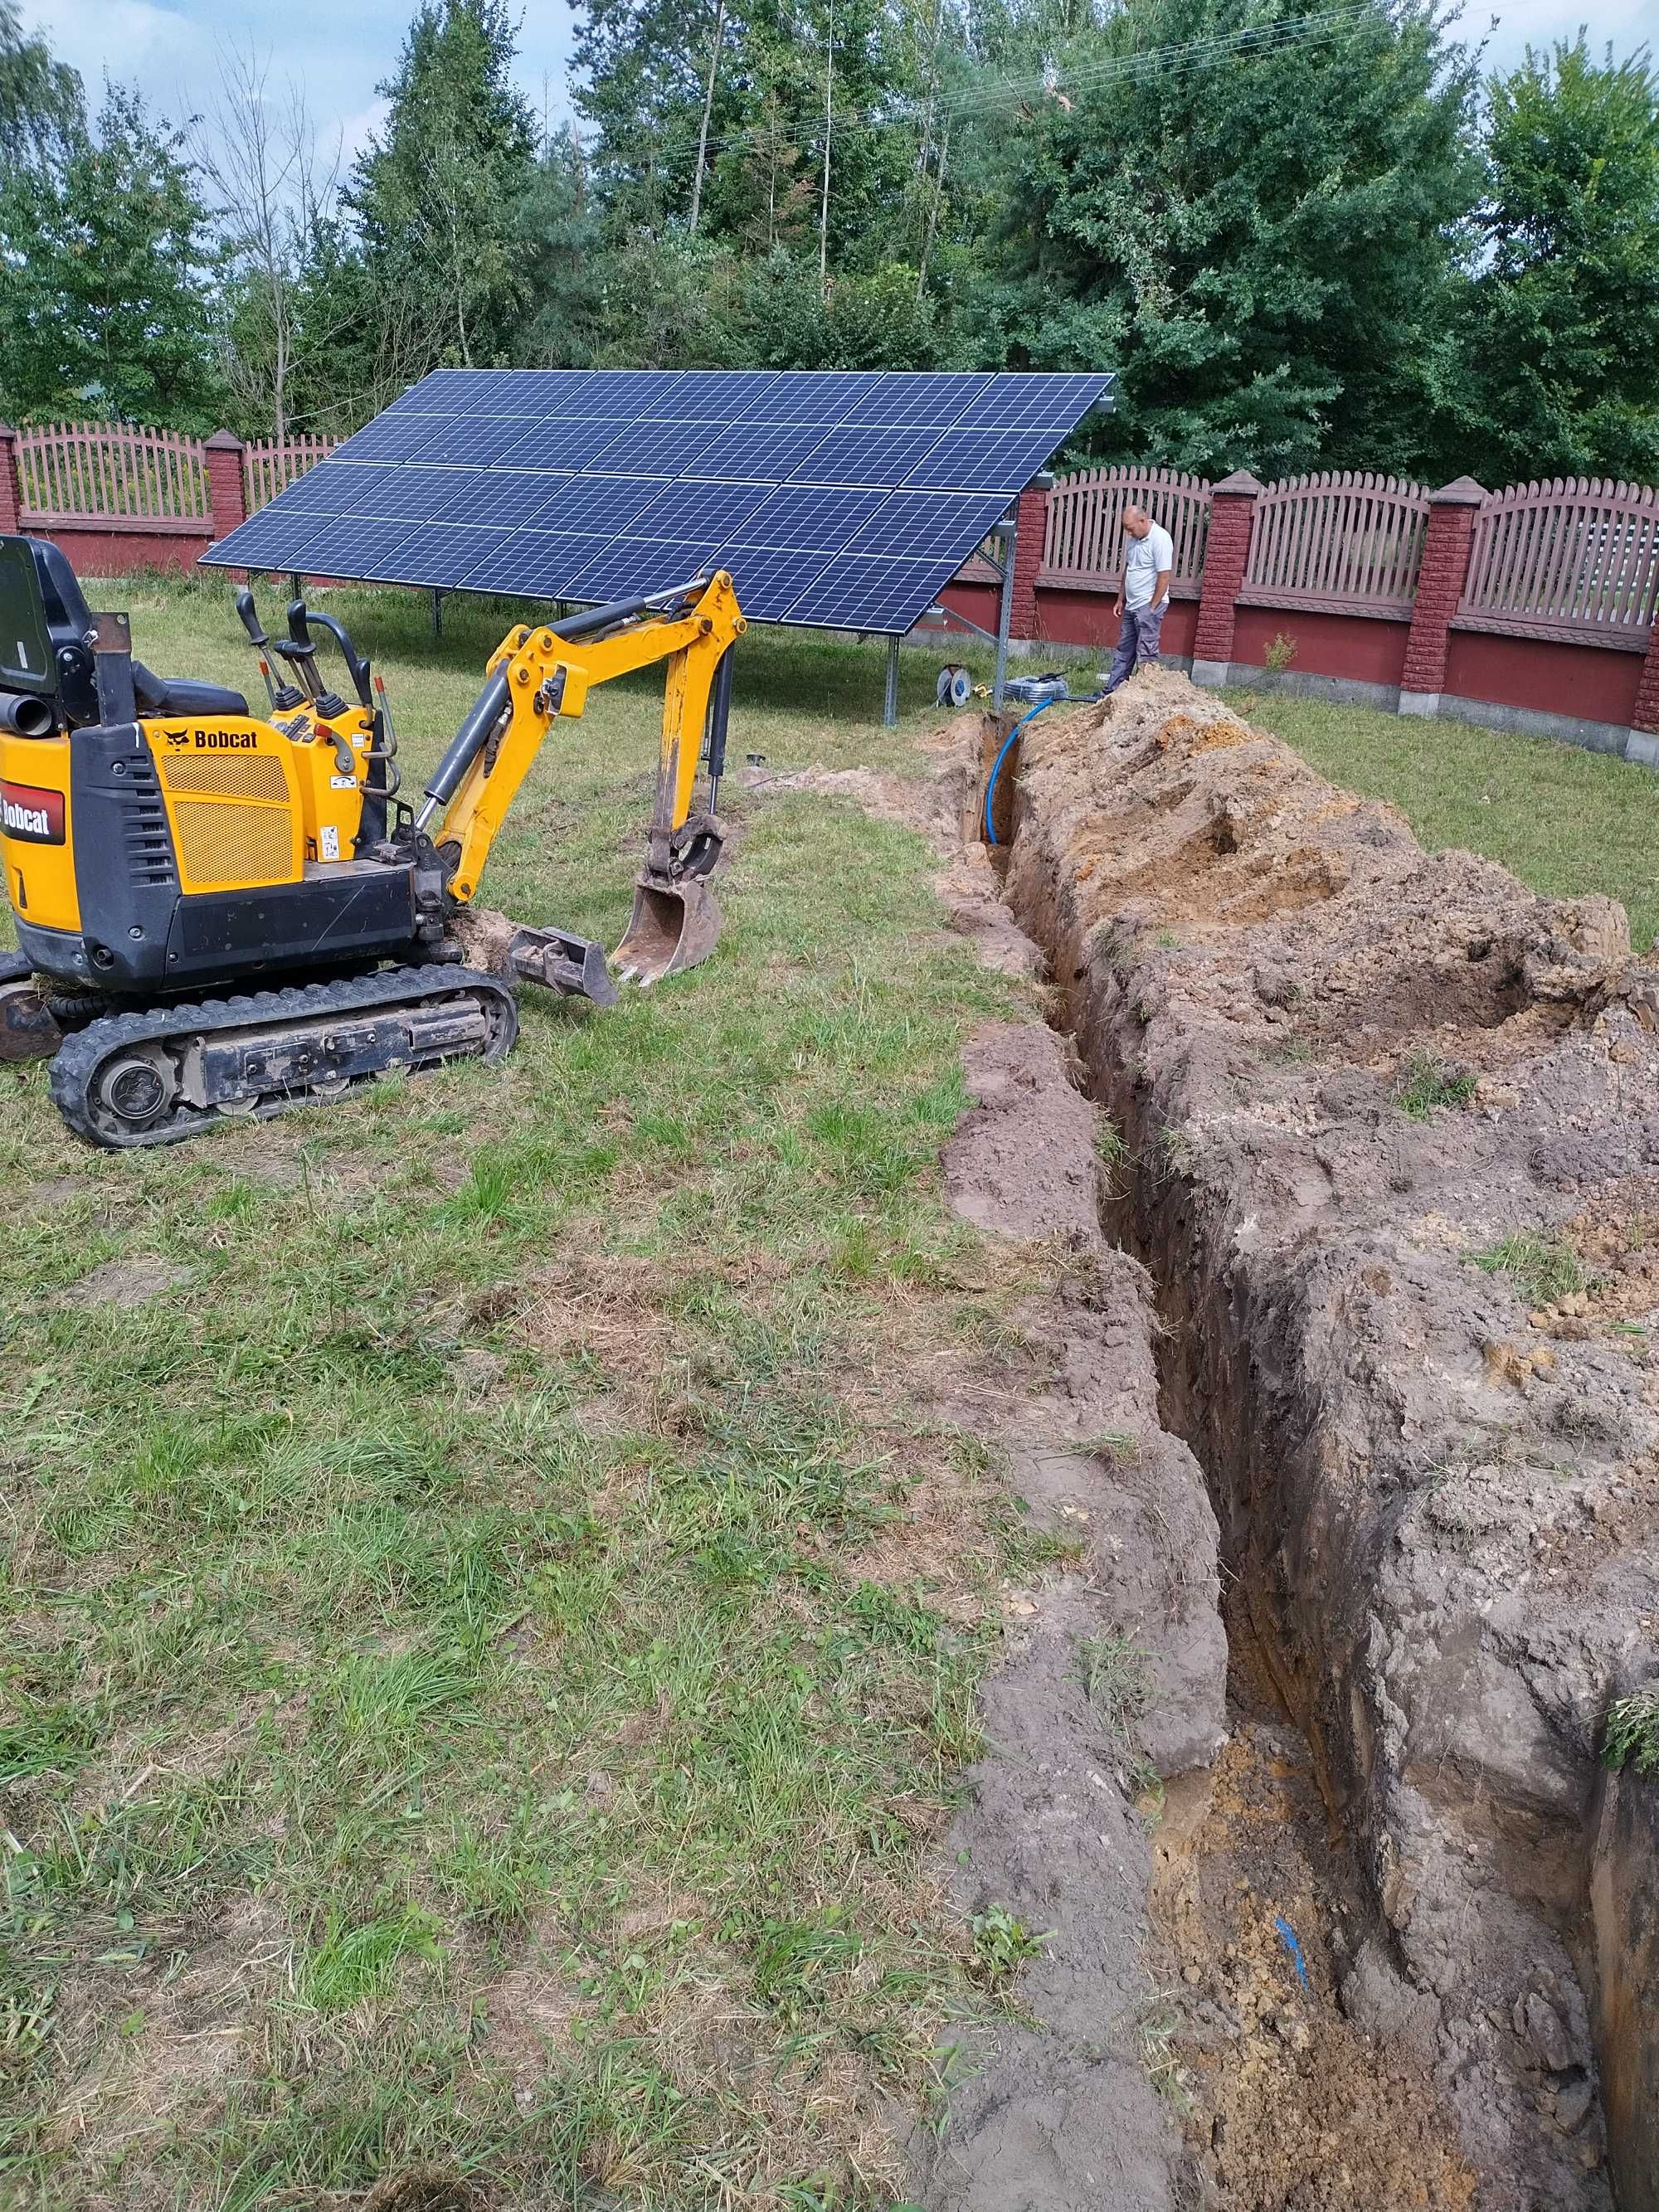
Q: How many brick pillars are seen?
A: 6